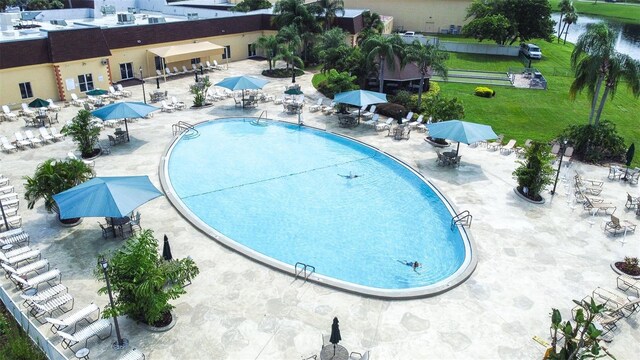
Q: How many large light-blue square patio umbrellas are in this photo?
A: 5